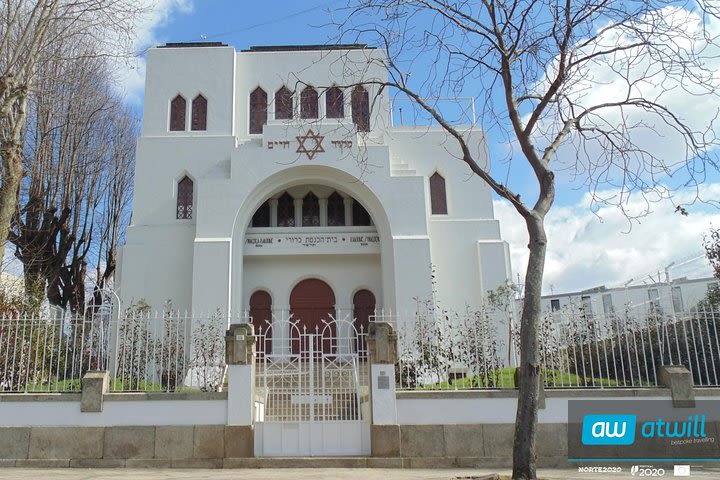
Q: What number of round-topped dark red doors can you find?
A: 3